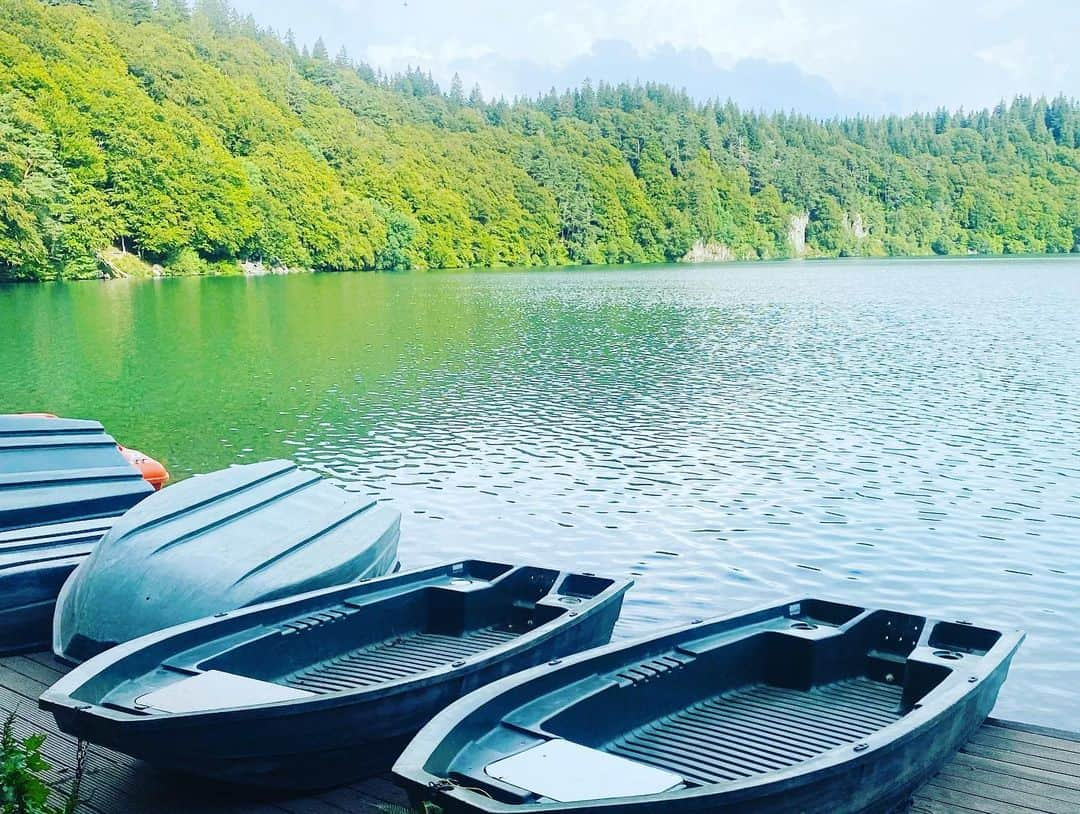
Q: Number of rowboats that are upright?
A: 2